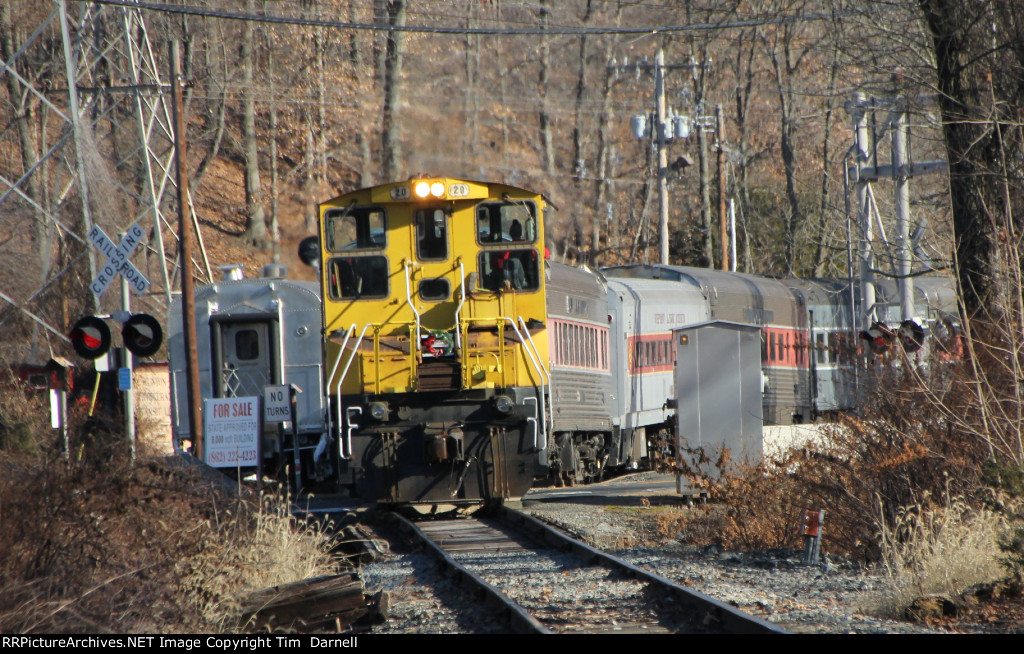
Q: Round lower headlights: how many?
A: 2